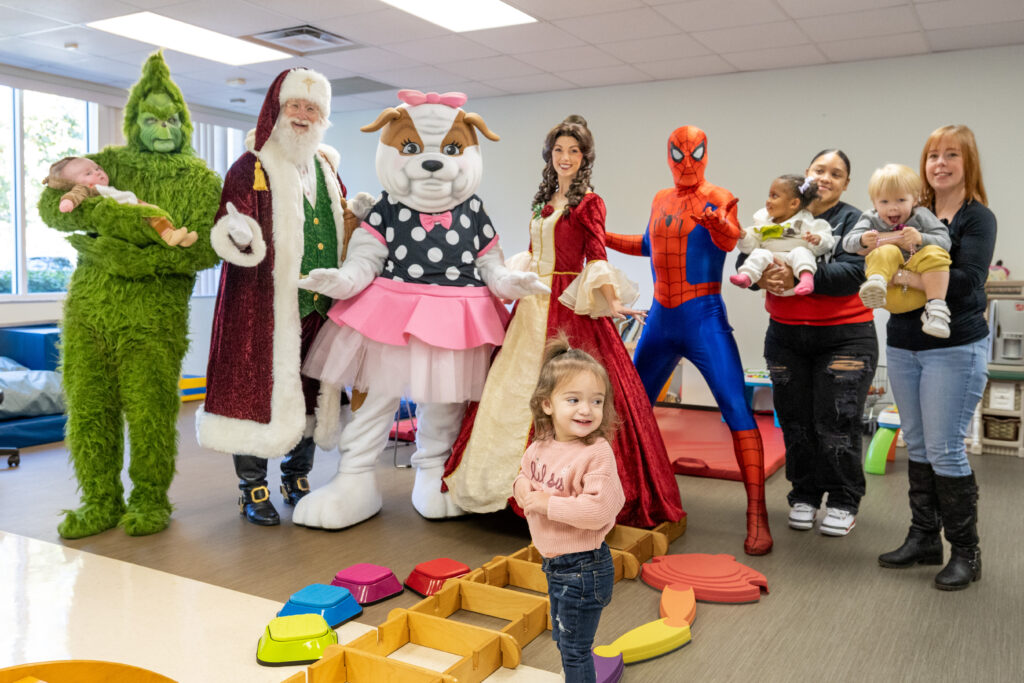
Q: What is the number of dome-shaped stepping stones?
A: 4